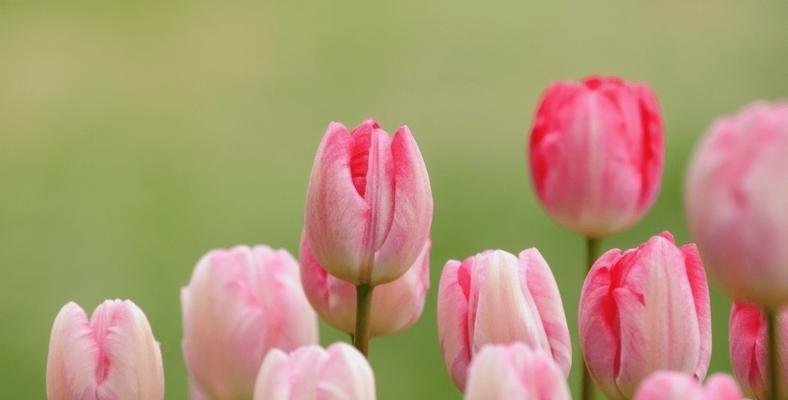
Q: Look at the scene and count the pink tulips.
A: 12